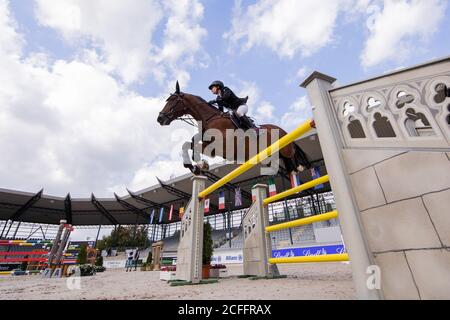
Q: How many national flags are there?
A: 11